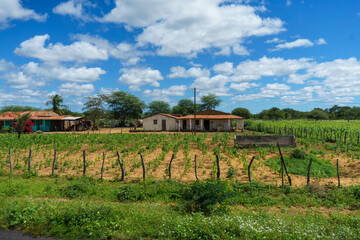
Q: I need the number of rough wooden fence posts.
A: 15